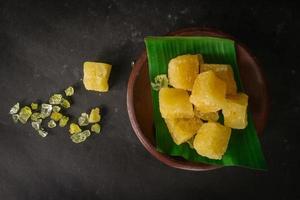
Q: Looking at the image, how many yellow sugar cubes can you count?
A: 8